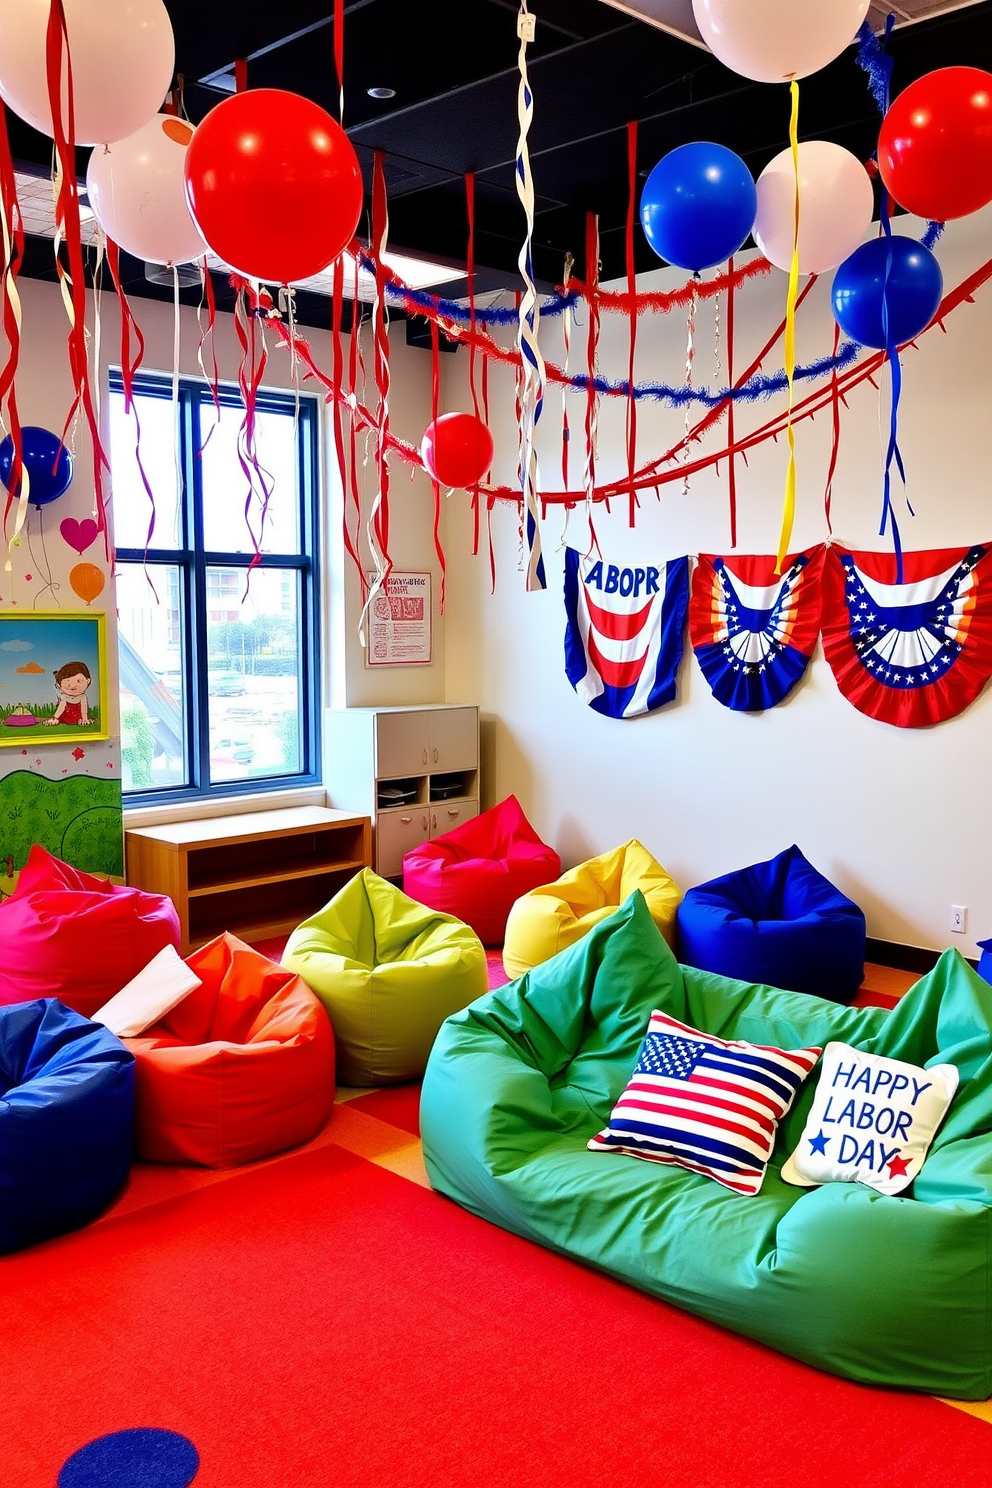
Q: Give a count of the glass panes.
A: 4